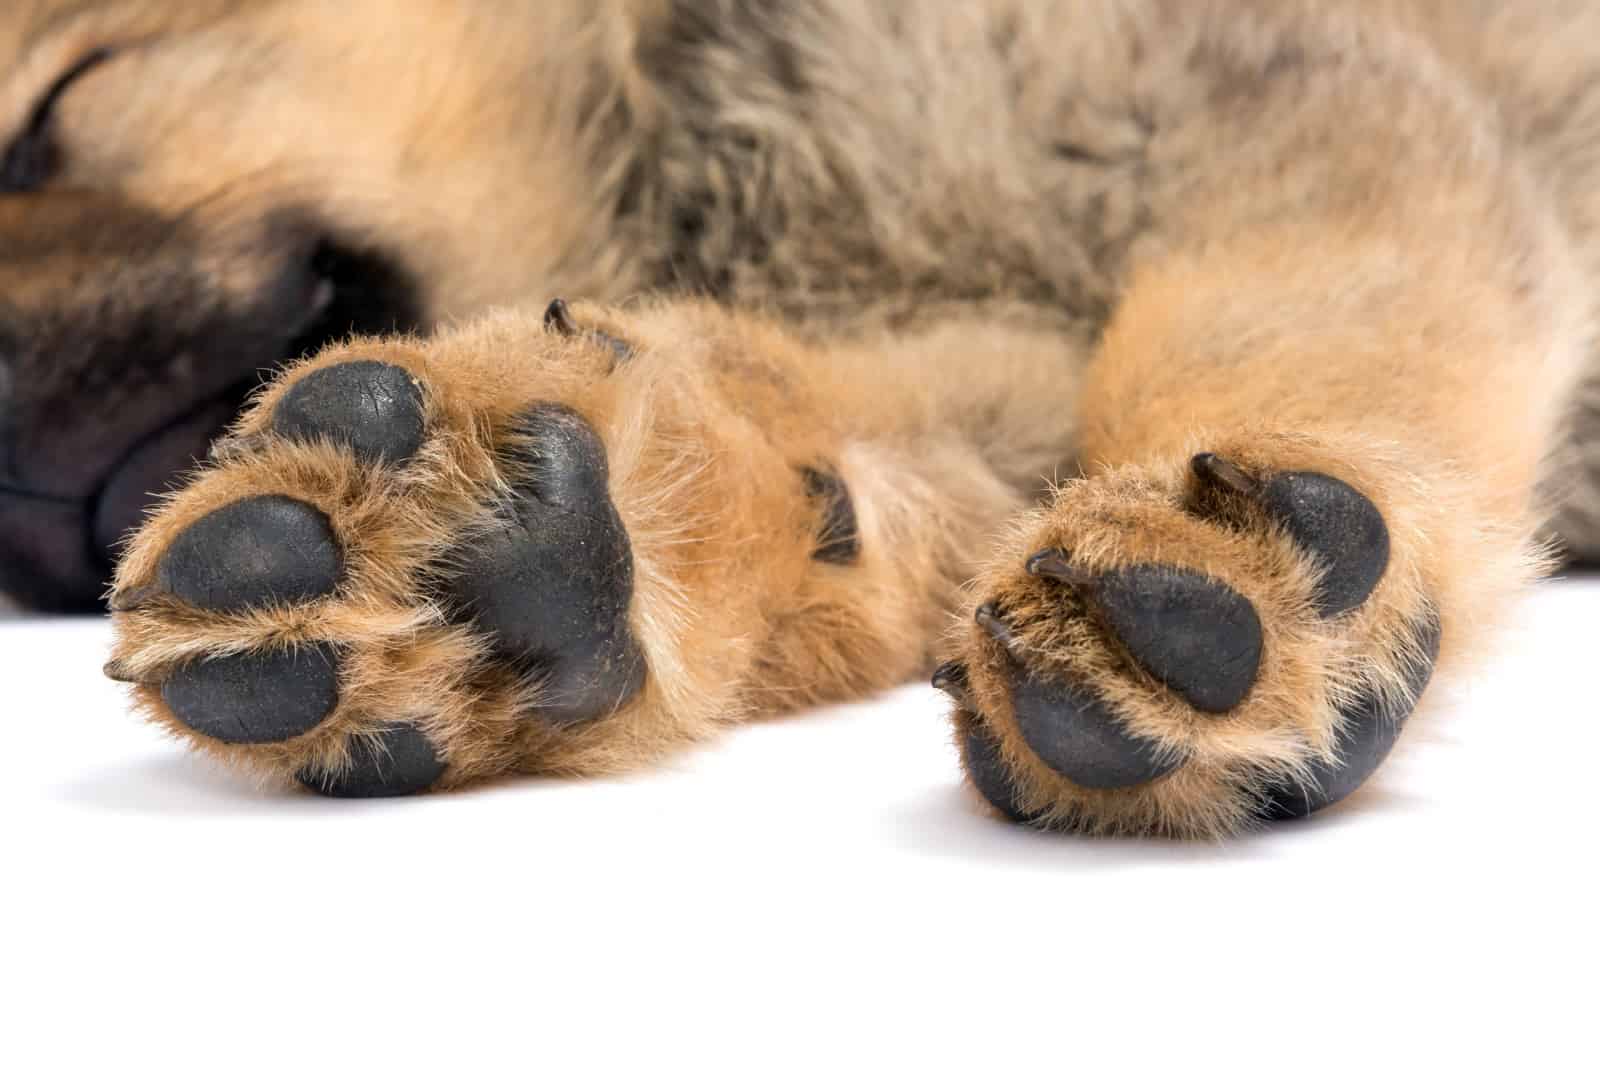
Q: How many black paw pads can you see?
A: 11